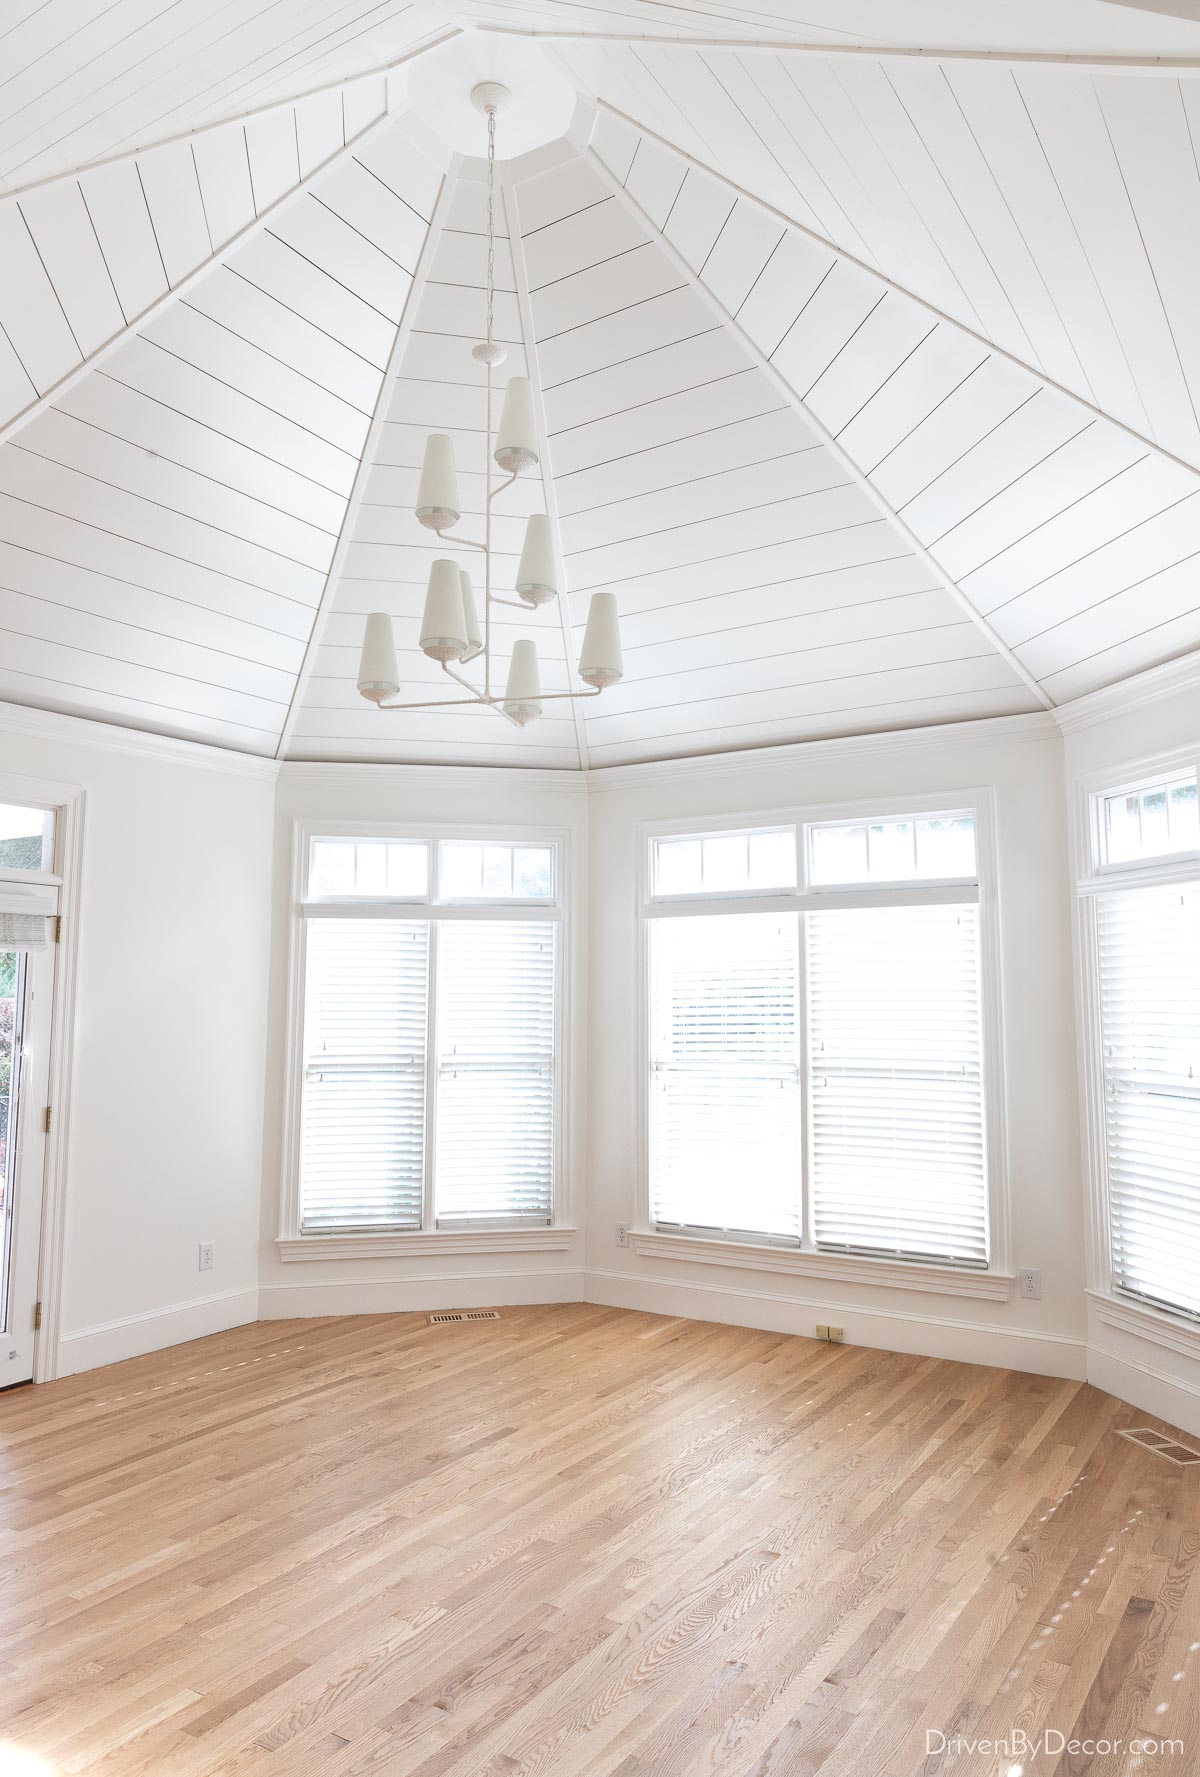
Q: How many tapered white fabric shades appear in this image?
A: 8